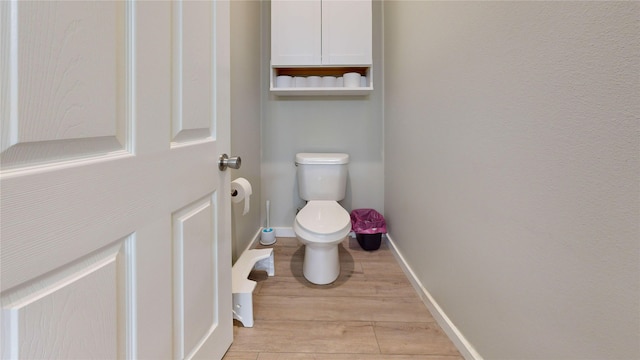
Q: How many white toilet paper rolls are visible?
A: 8